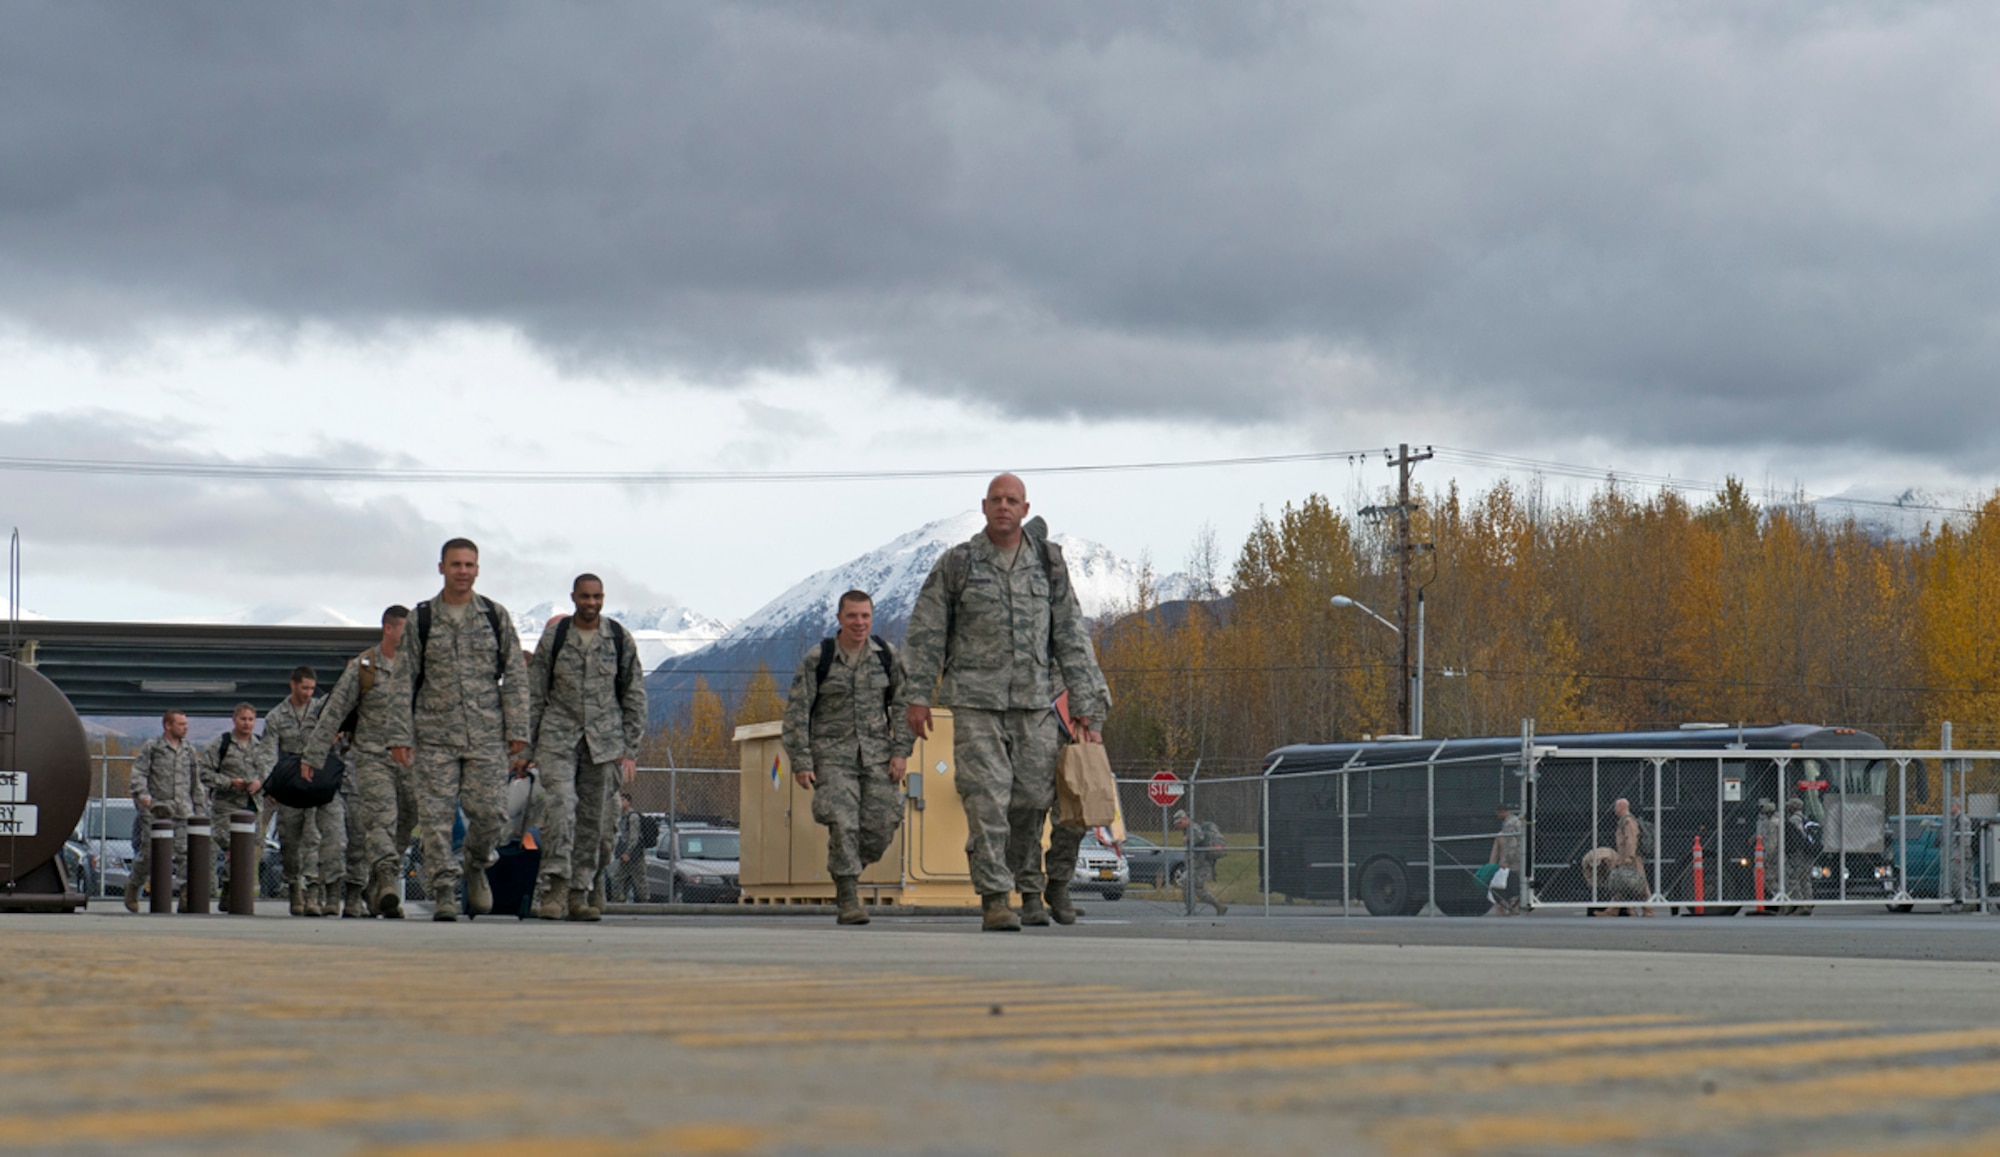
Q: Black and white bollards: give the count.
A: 3